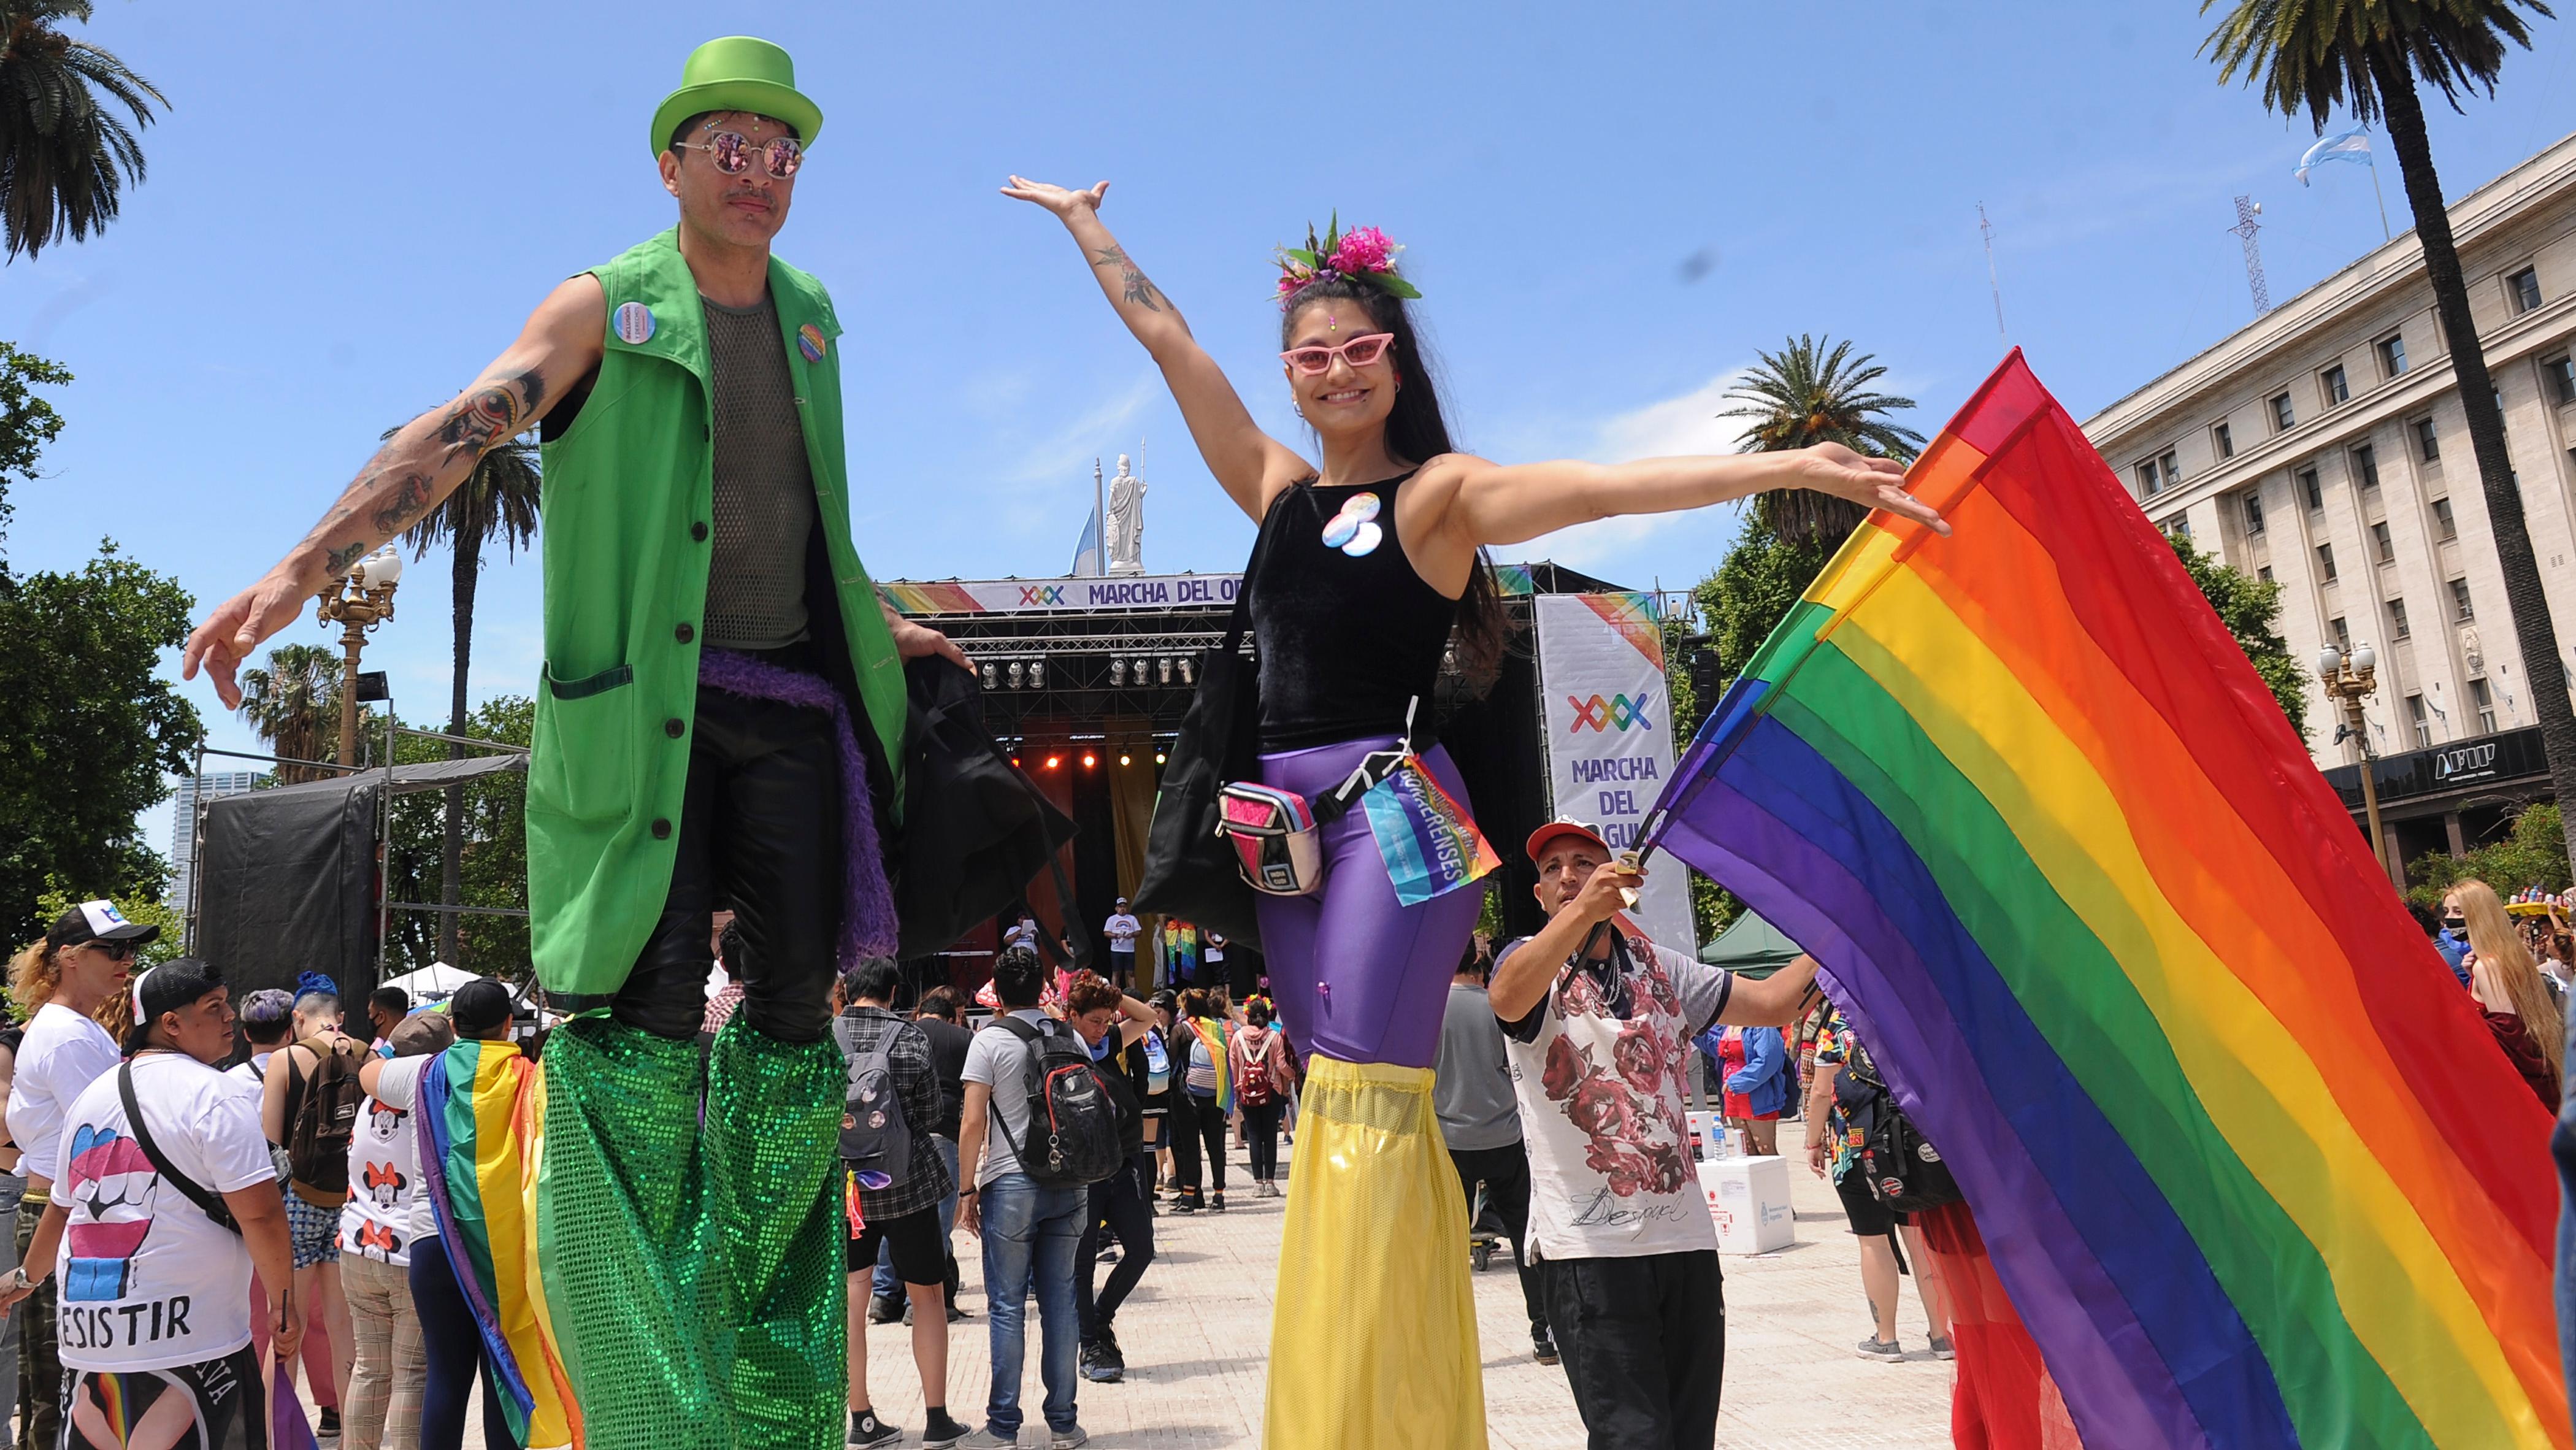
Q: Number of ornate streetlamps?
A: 2